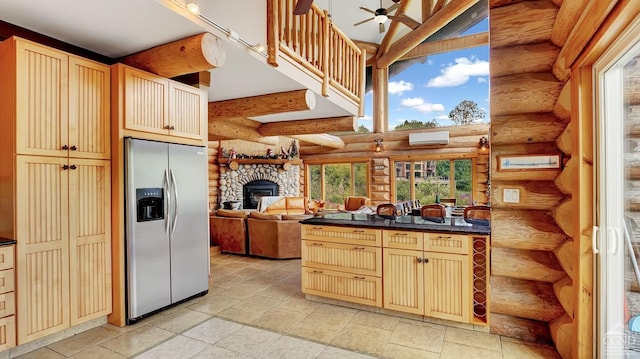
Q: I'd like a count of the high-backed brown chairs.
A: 3